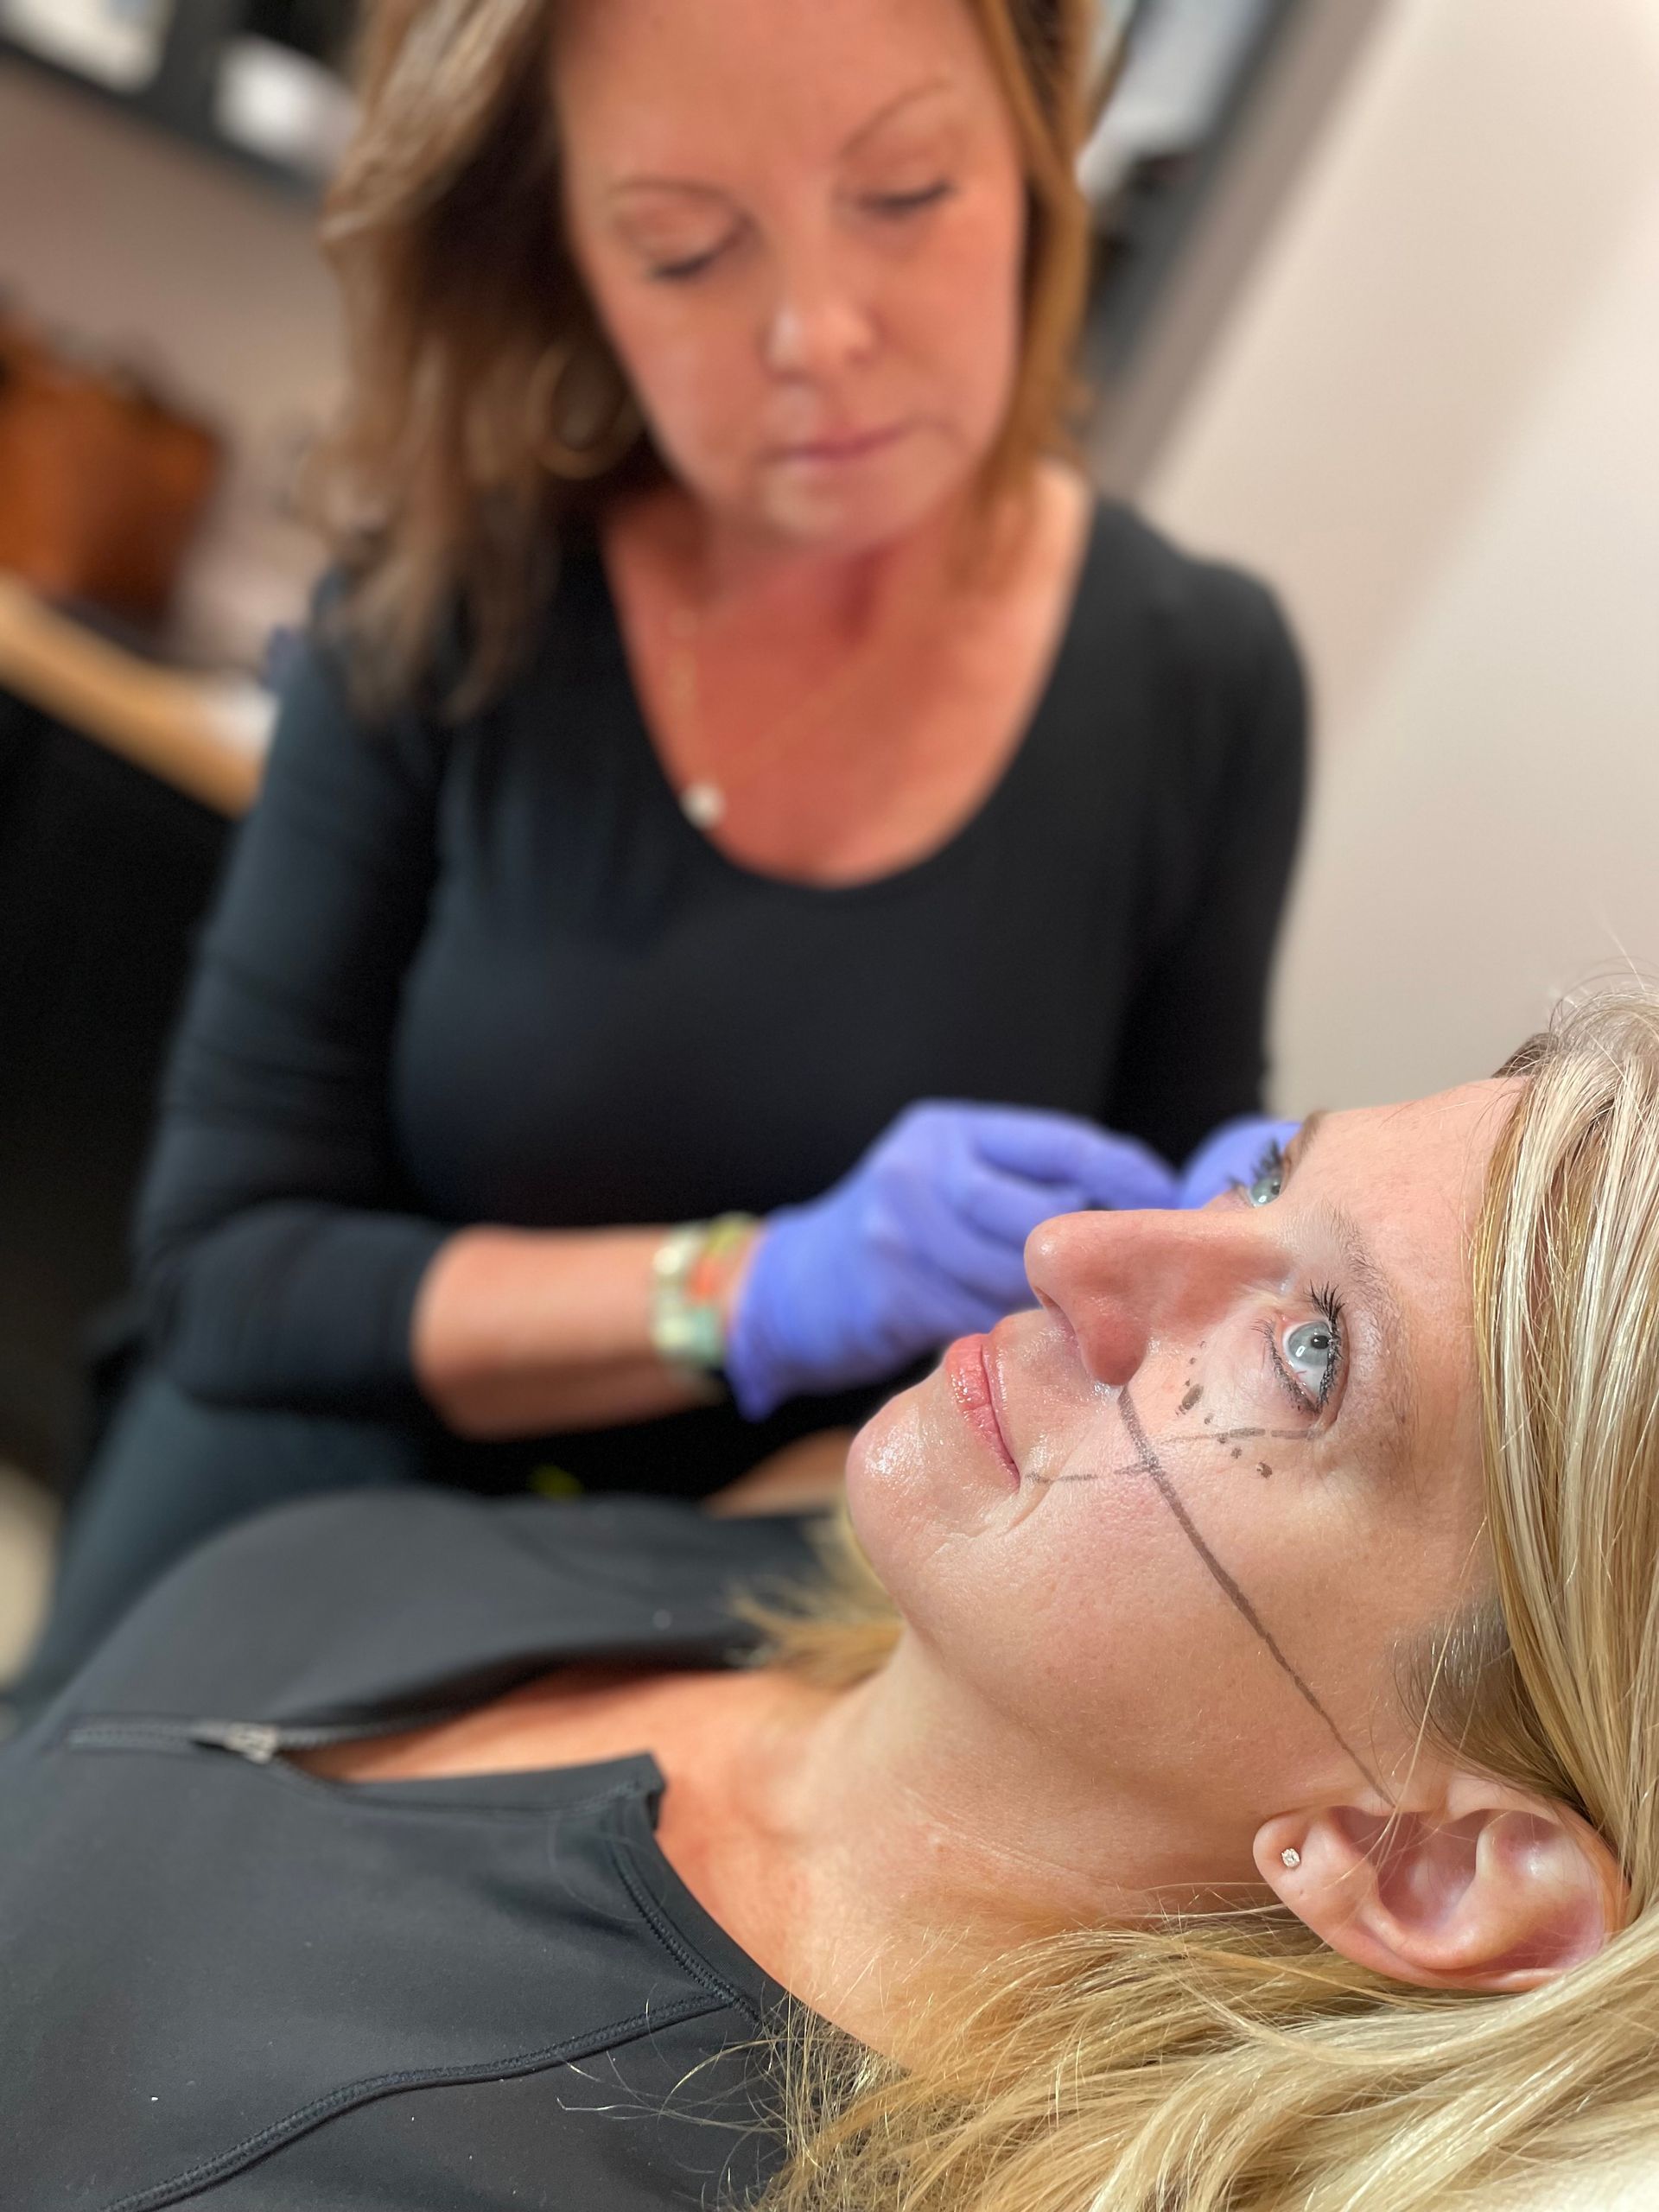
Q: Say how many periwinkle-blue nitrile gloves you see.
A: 2